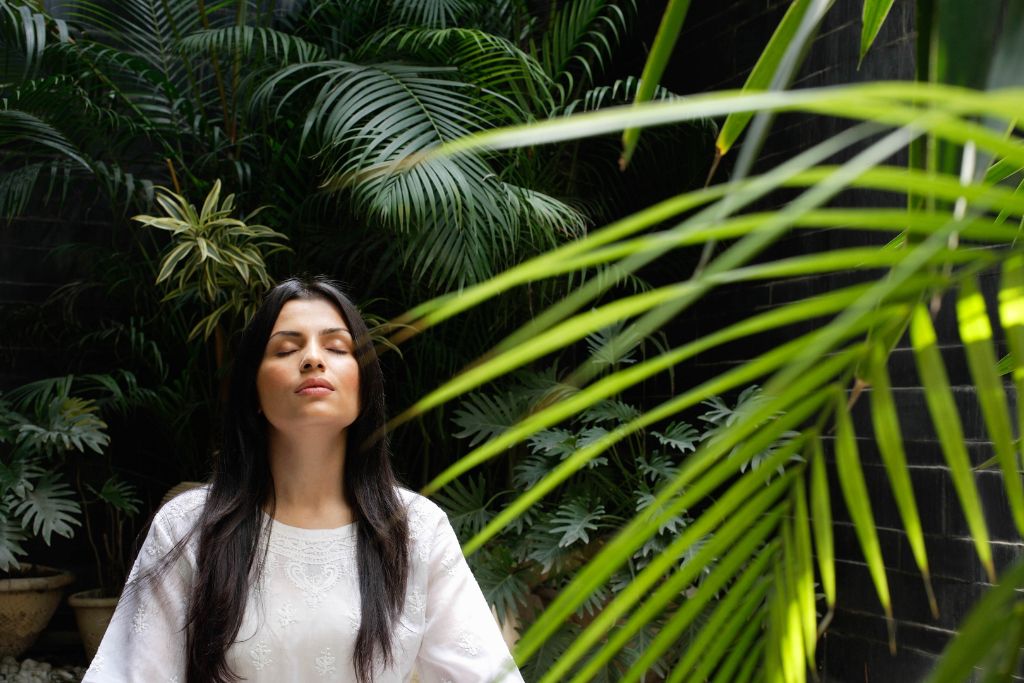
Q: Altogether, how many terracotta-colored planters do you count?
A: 2